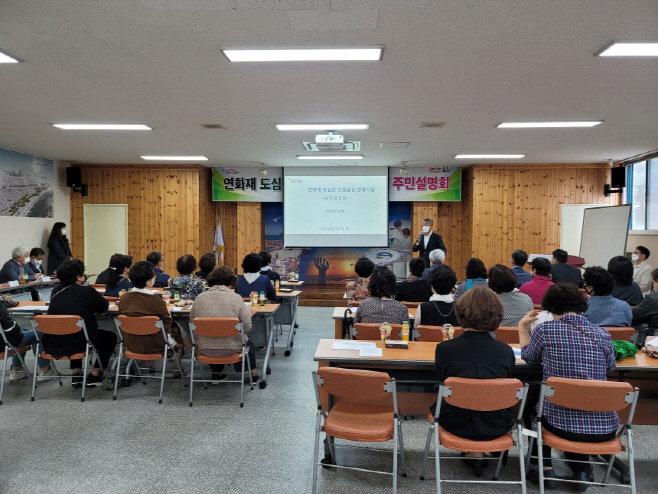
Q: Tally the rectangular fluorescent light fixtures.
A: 9